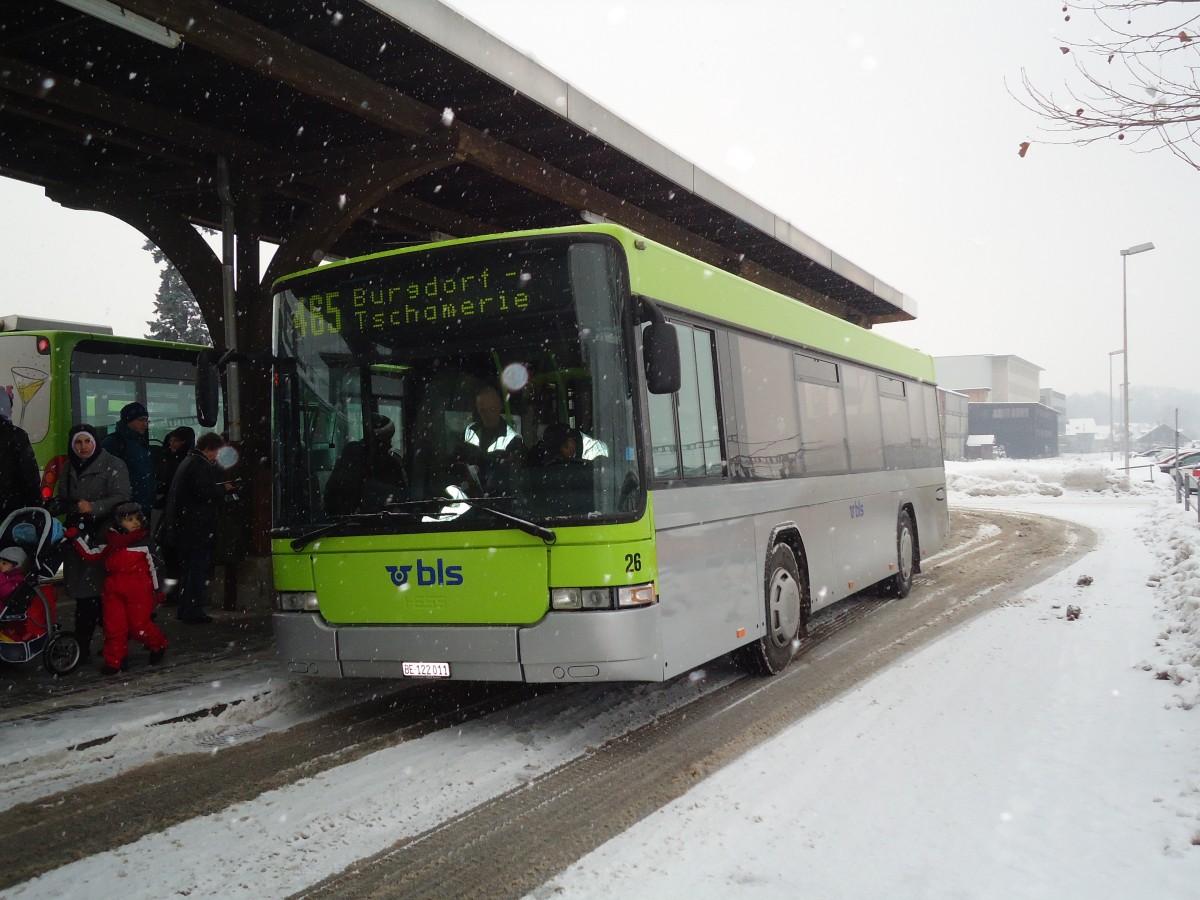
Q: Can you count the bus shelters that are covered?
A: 1